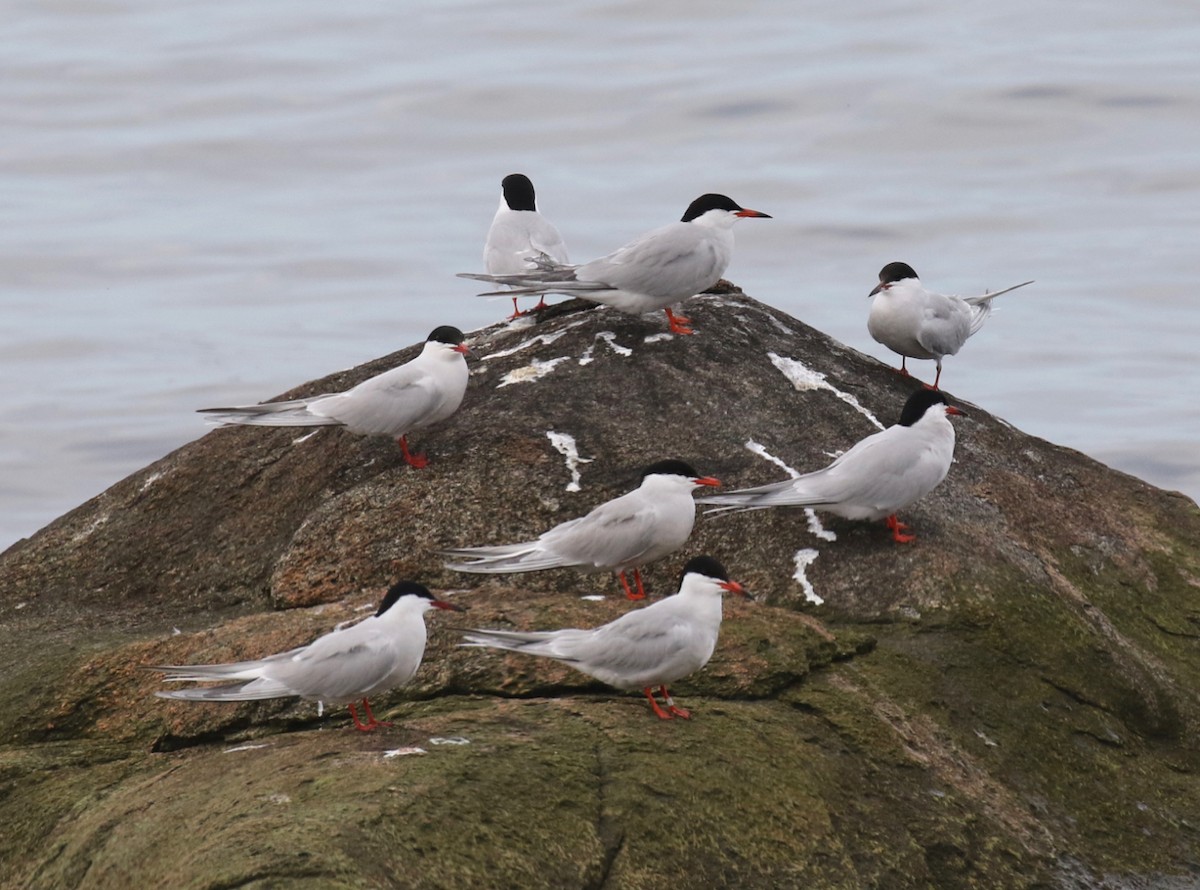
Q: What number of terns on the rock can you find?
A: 8